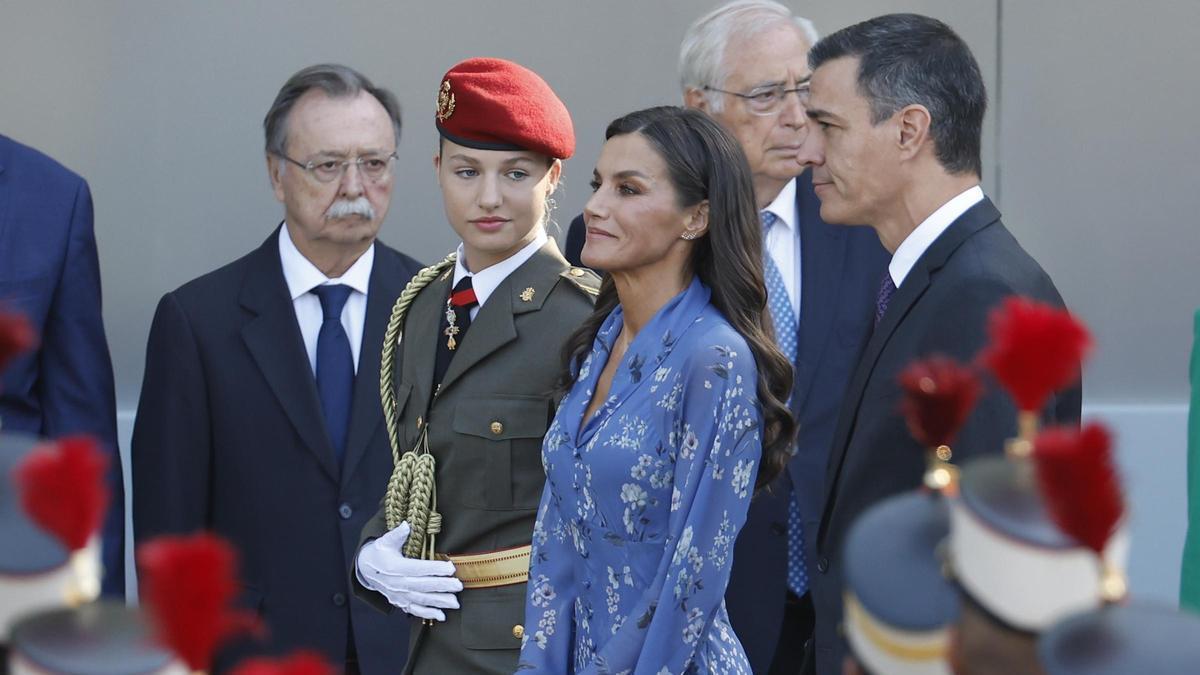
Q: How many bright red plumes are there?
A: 7